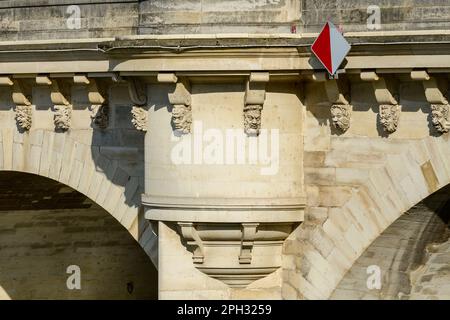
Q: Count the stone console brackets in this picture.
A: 11